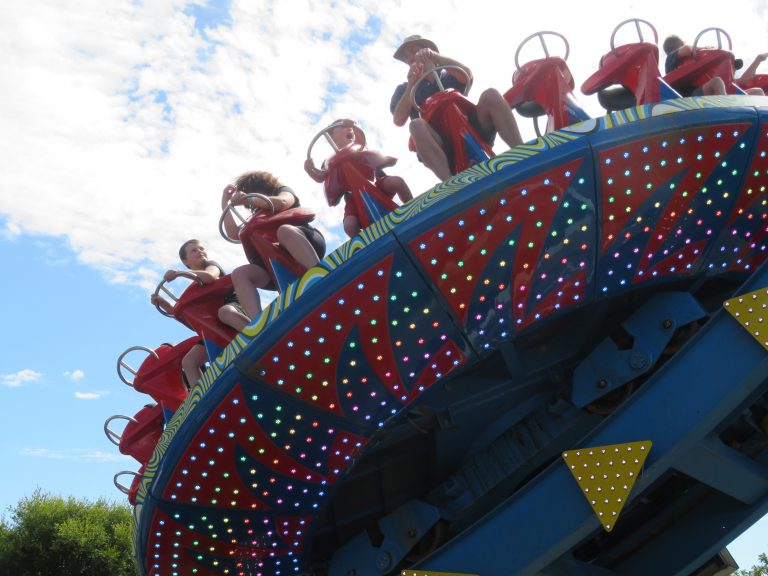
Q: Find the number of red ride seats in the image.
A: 11